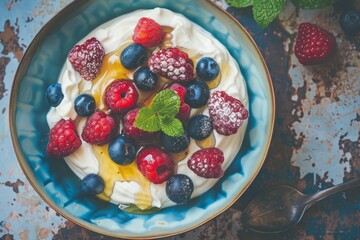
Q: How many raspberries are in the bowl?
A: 11